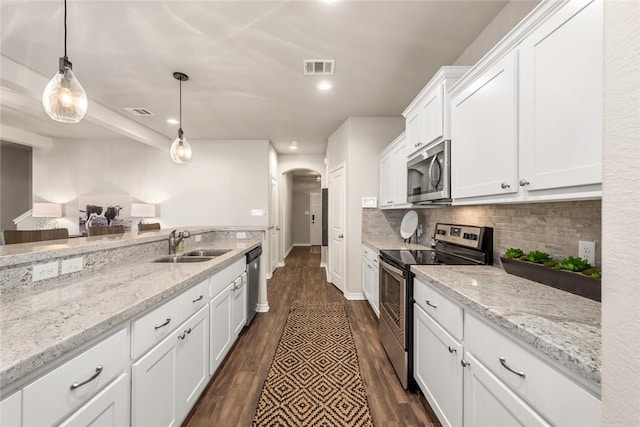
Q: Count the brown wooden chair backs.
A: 3